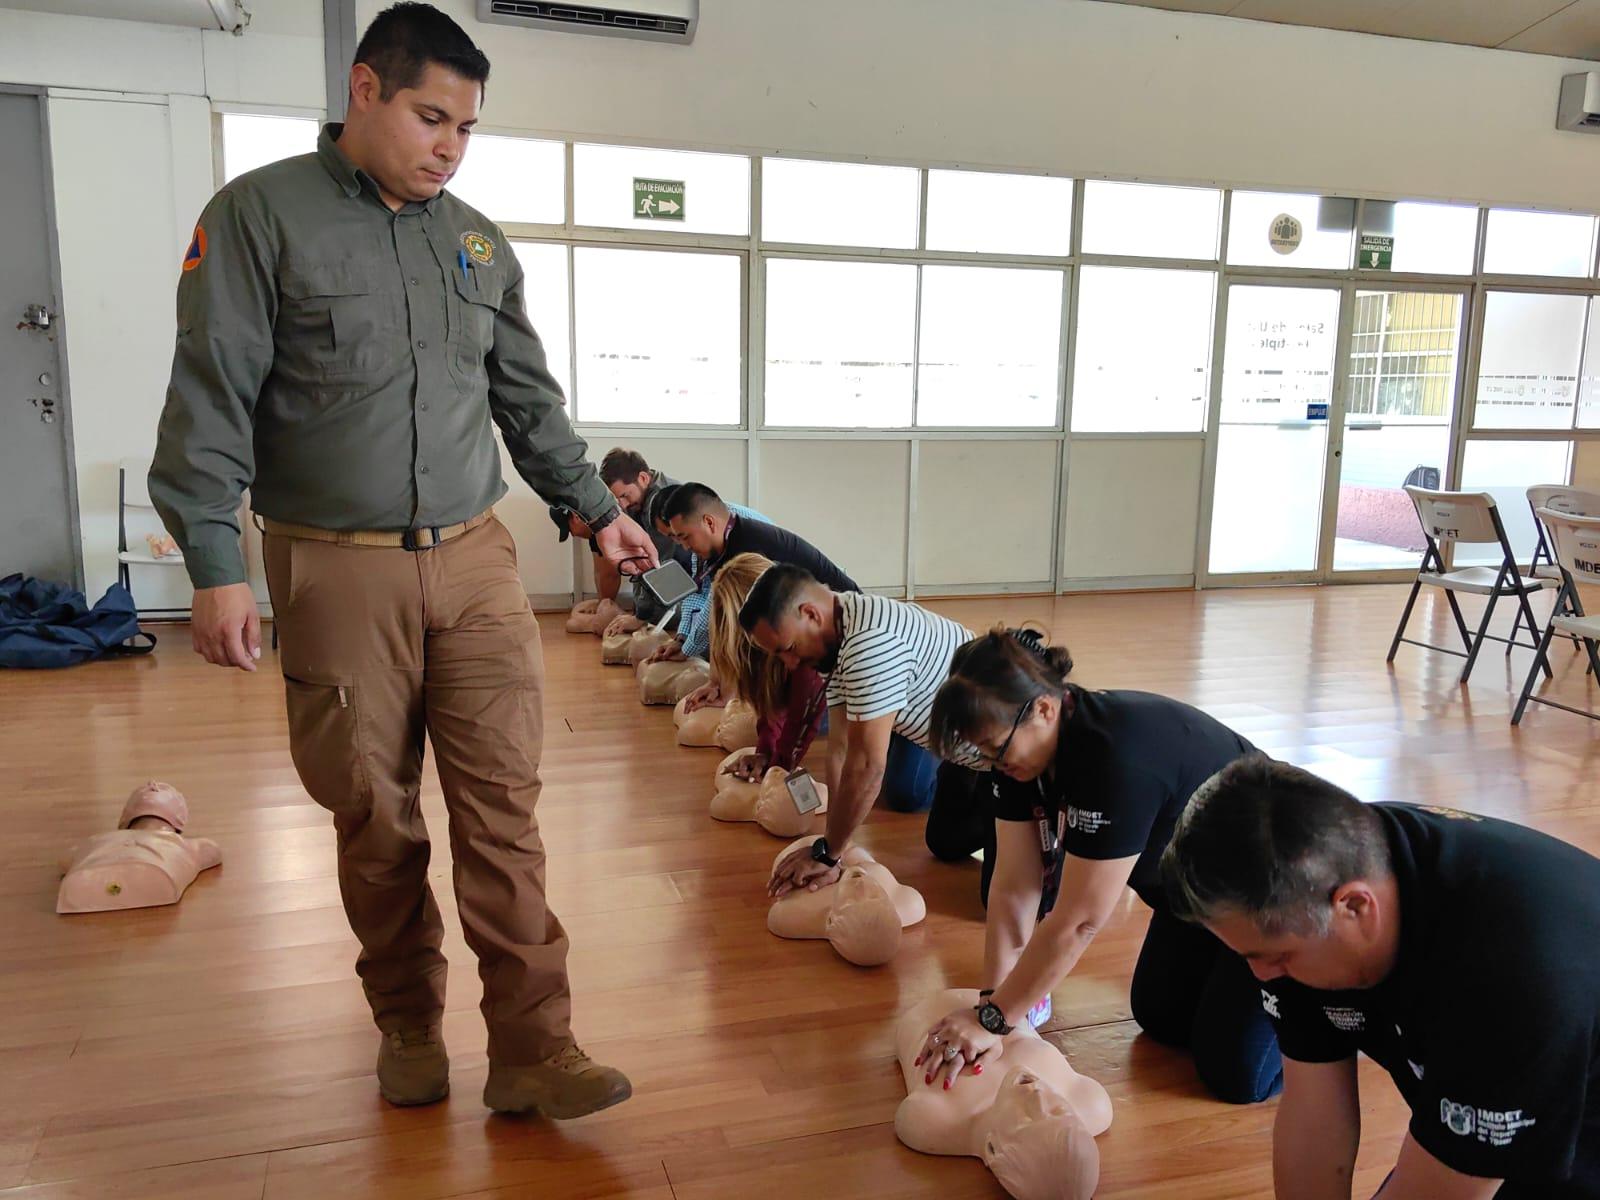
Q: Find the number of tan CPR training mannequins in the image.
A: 8